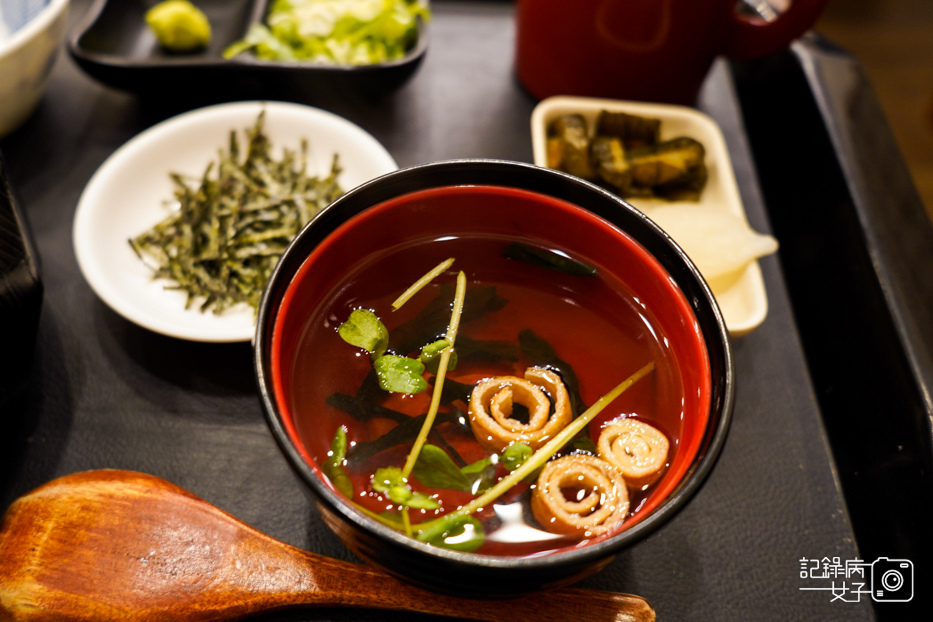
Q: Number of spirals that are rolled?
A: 3